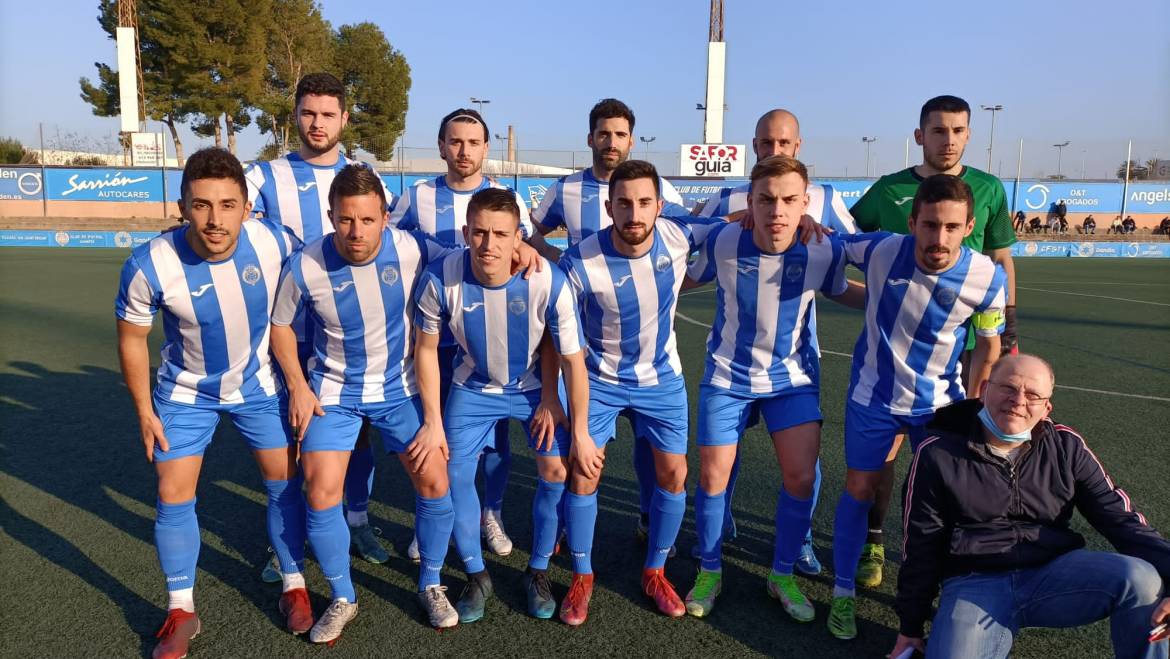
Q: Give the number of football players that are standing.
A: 11